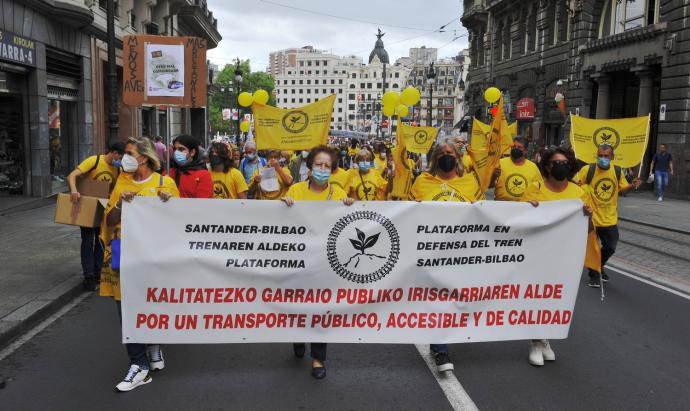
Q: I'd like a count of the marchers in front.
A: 4